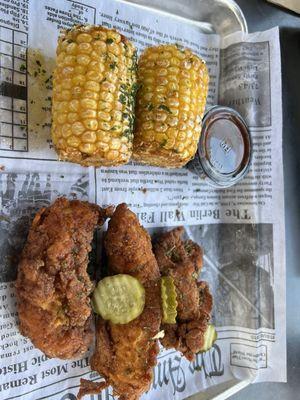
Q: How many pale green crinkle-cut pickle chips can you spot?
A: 3